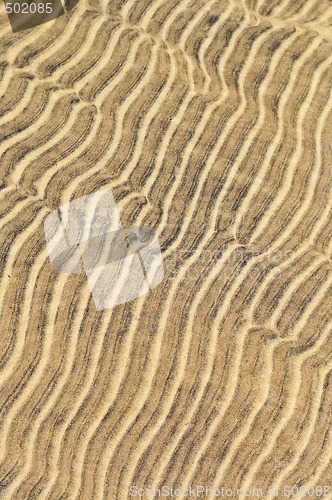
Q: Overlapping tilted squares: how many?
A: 2